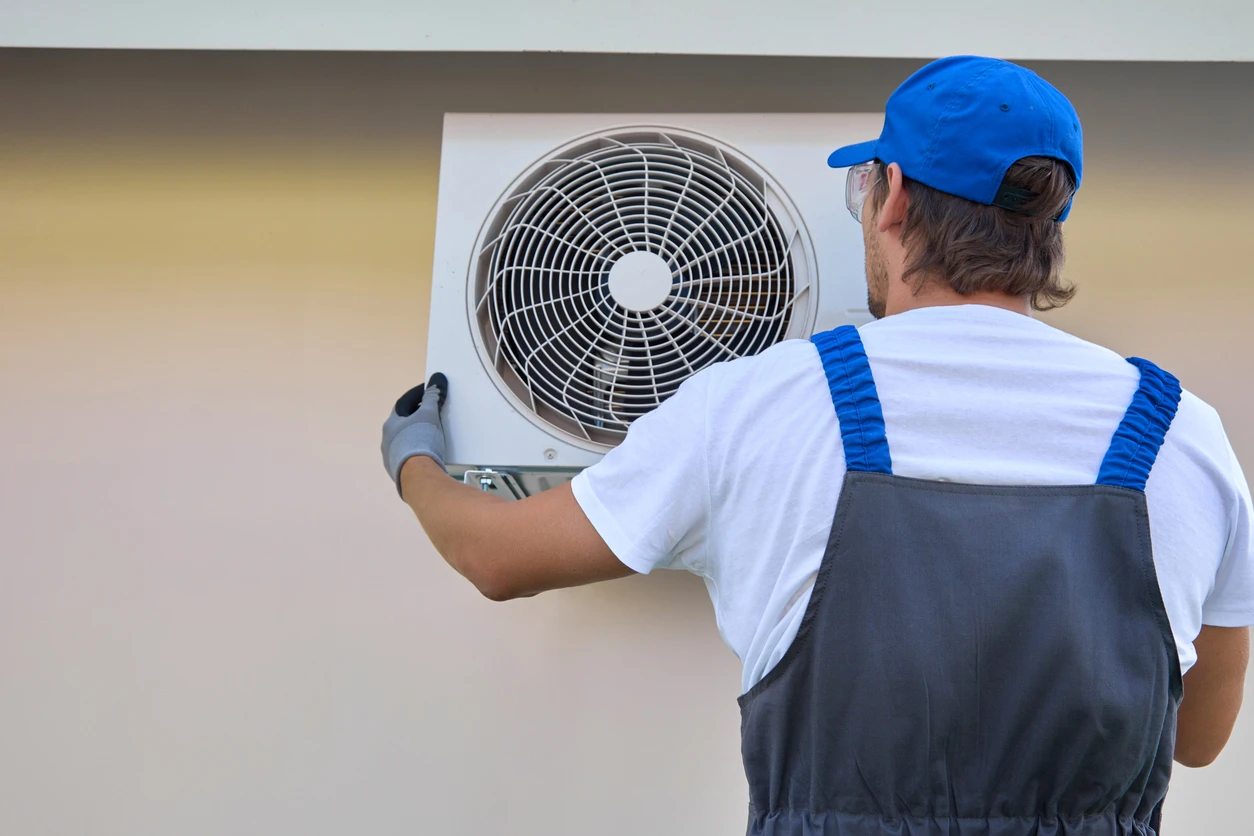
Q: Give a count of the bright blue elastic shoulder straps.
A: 2